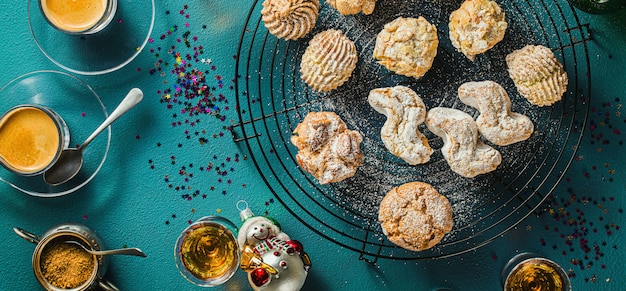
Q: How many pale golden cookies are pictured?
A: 11